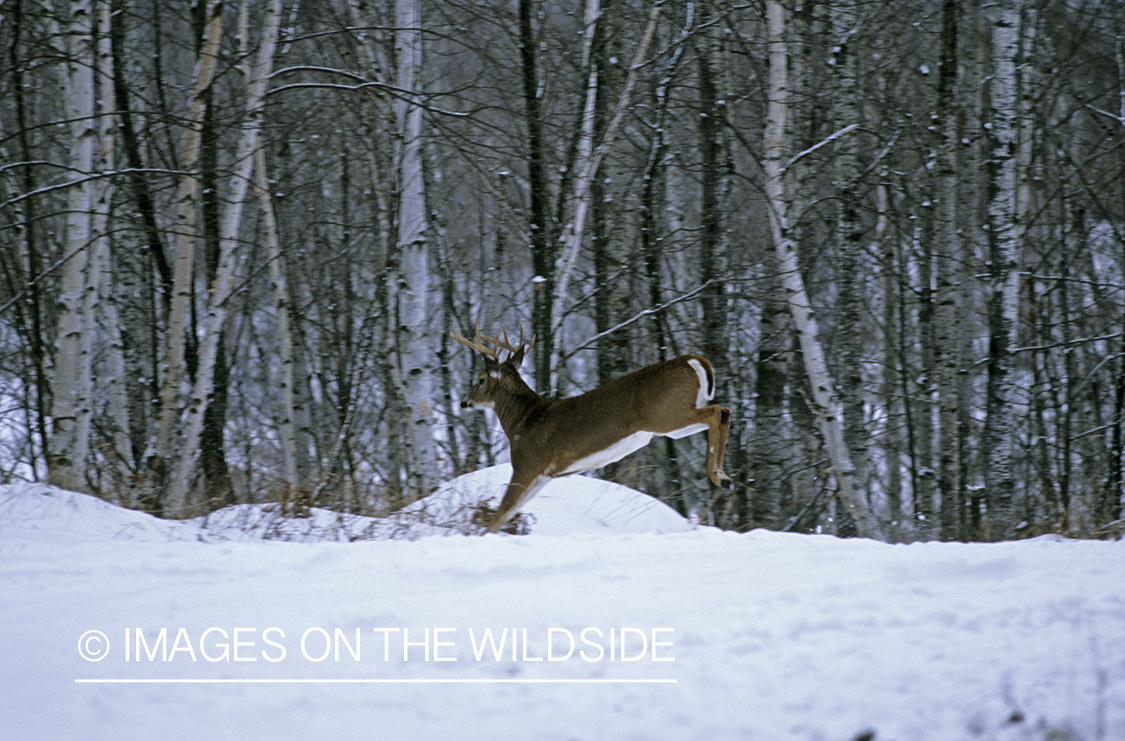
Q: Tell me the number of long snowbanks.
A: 1